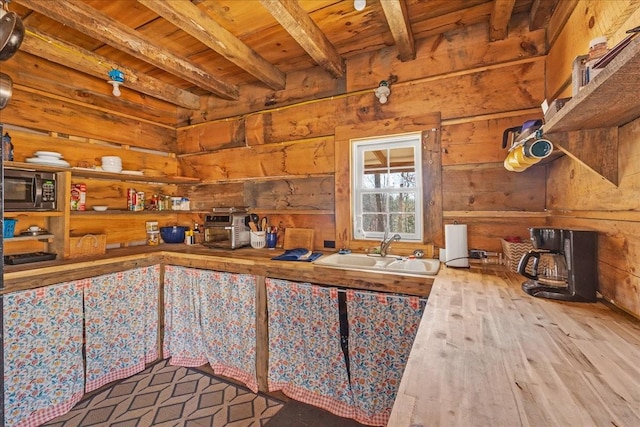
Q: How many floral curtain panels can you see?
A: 6